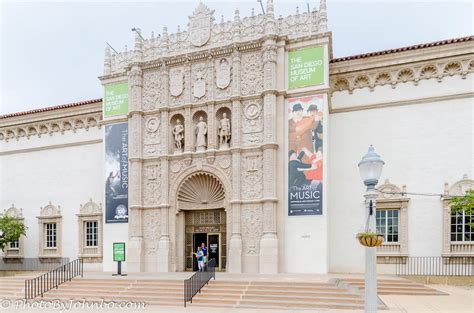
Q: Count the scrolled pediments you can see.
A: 5